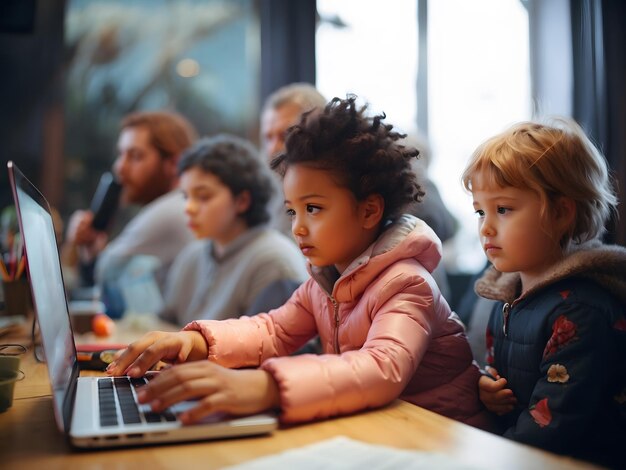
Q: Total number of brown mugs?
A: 1